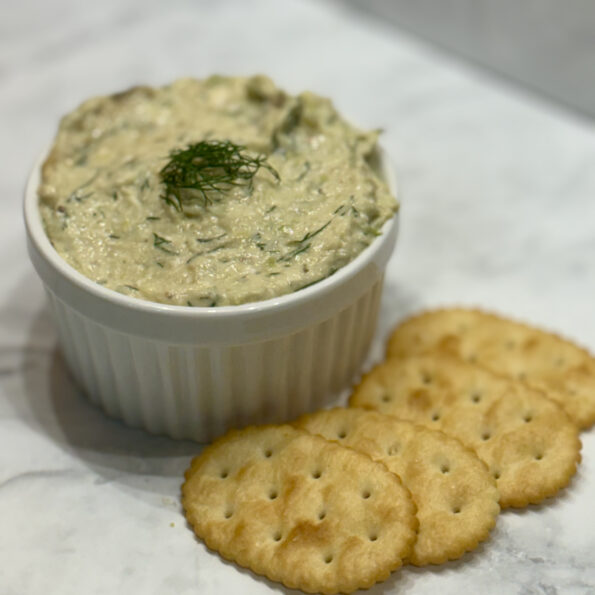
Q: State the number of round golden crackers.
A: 4